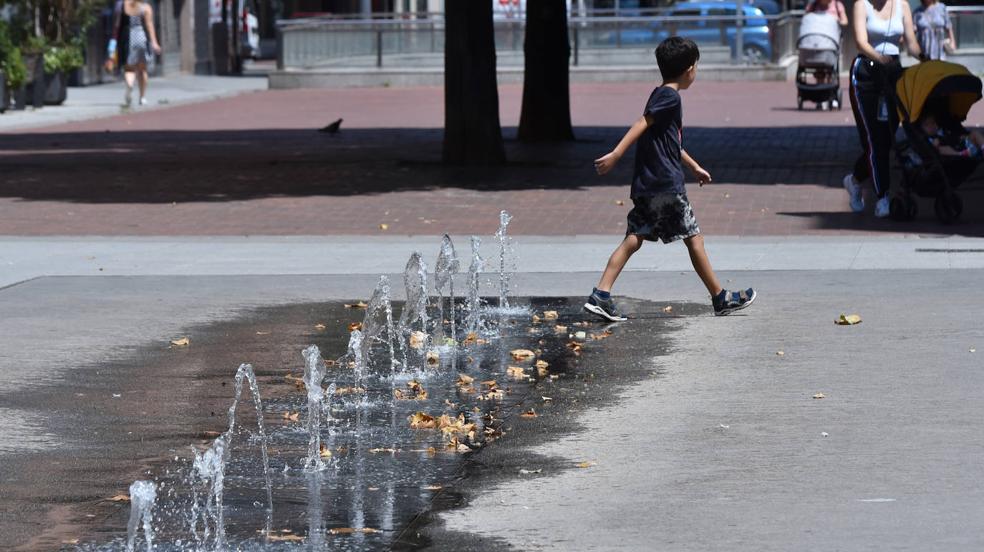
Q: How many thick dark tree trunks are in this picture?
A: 2